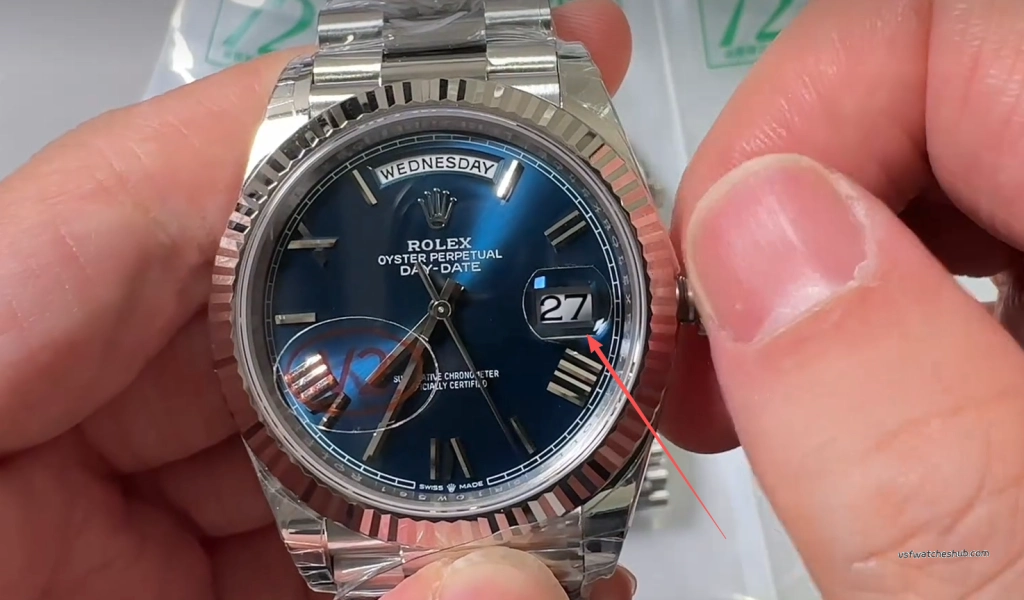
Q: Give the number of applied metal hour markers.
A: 10